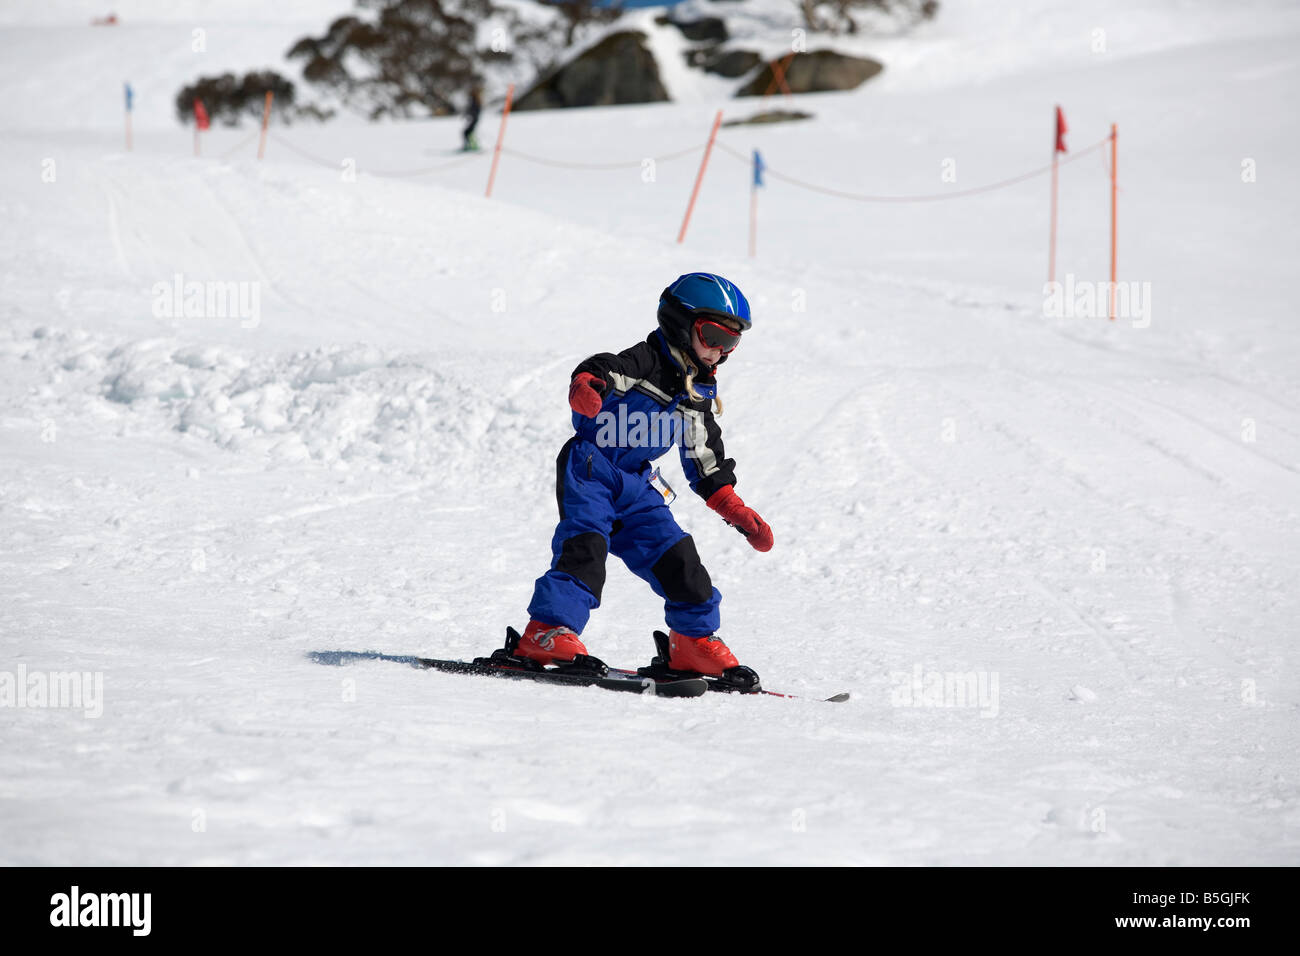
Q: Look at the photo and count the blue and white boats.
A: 0